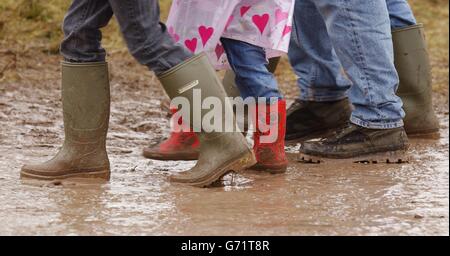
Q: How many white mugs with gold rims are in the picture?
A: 0